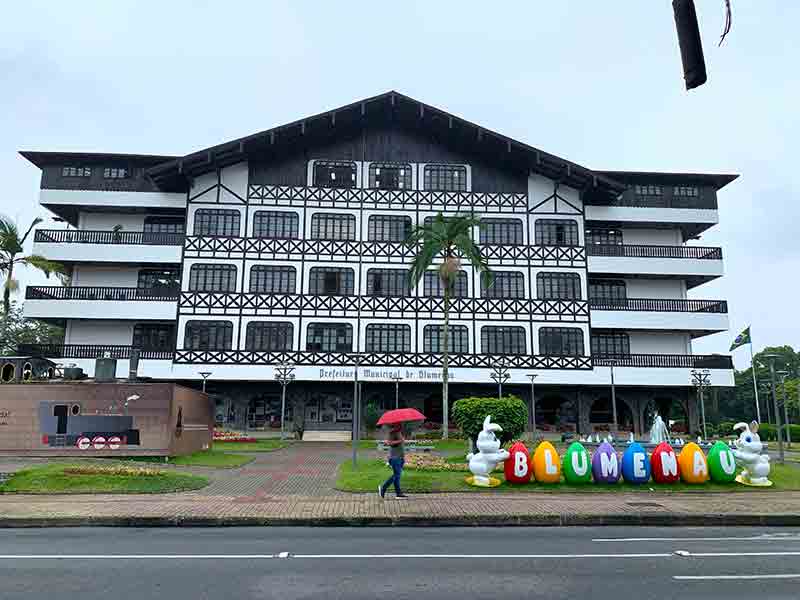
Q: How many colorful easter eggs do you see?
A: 8